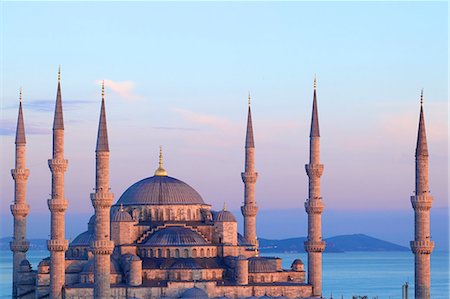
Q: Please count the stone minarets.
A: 6